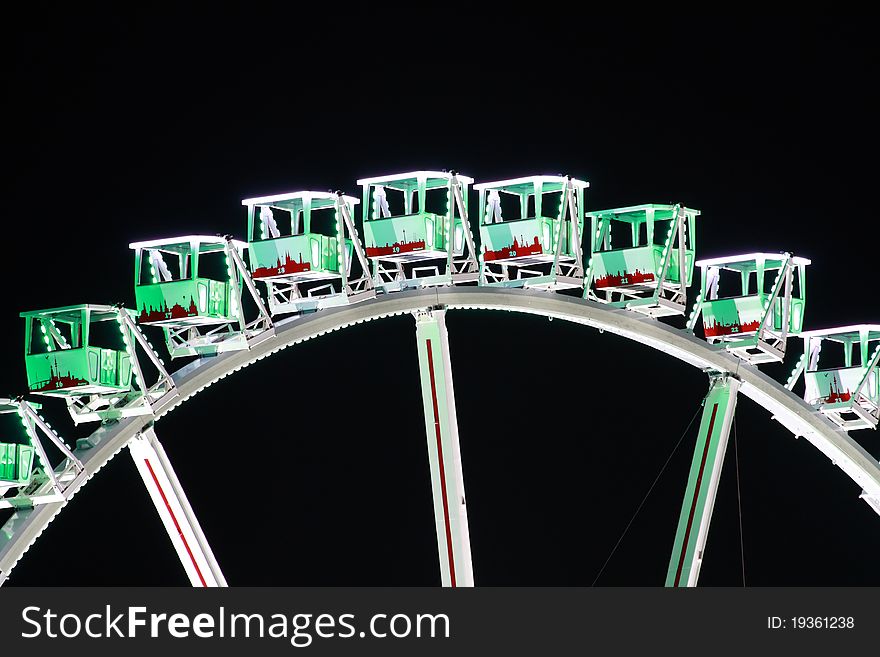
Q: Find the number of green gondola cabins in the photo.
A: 9